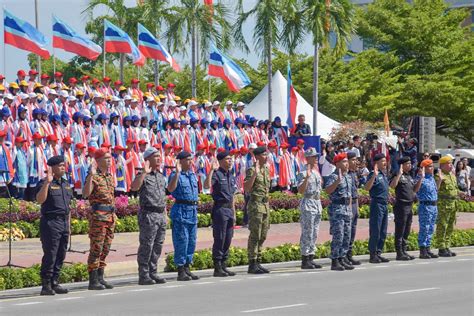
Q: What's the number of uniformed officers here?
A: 13